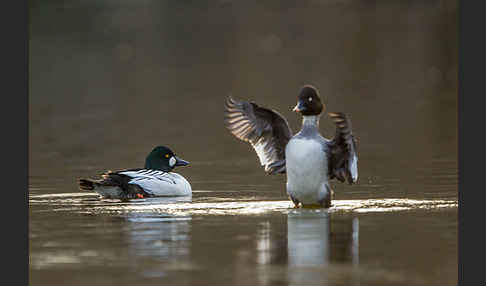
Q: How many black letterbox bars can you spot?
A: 2